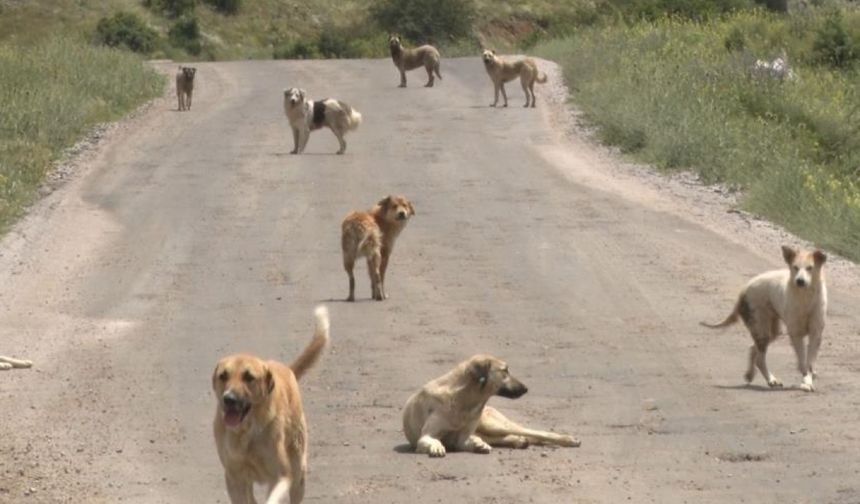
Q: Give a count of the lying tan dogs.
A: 1